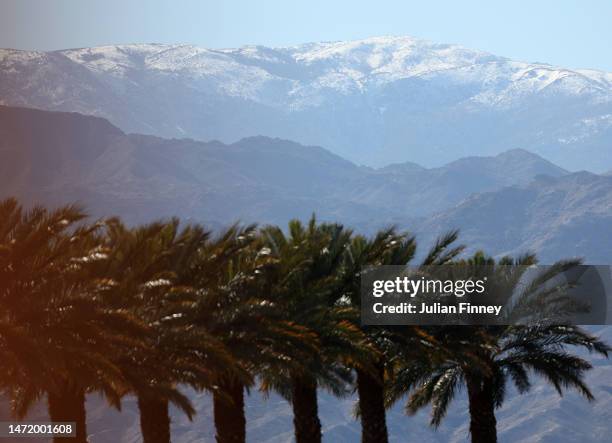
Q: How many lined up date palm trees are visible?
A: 6